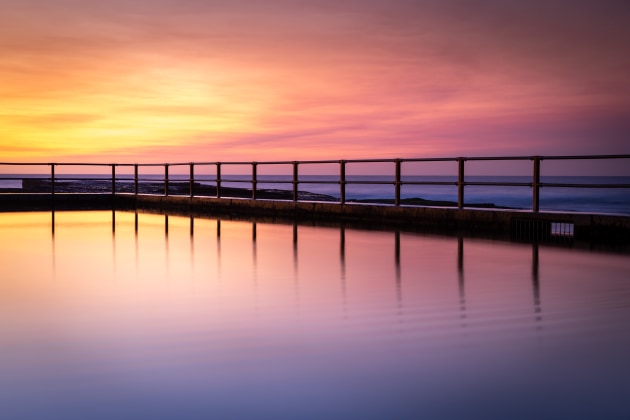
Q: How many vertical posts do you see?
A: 12